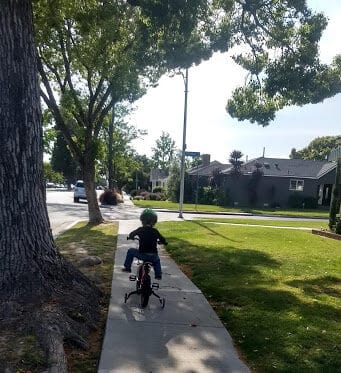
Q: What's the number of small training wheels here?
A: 2